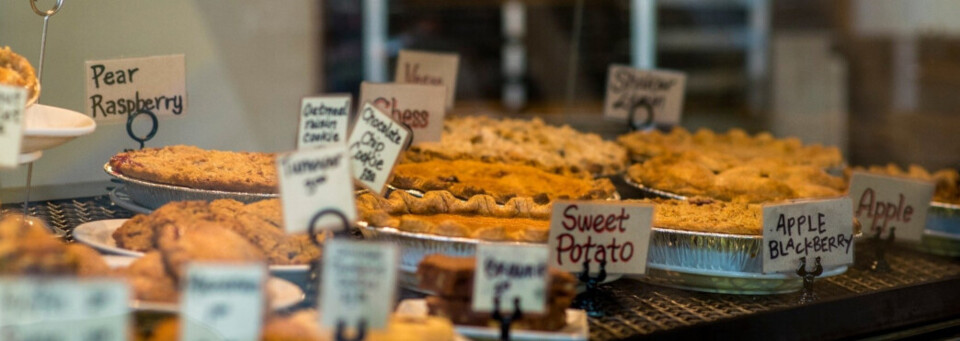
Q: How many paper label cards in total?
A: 15